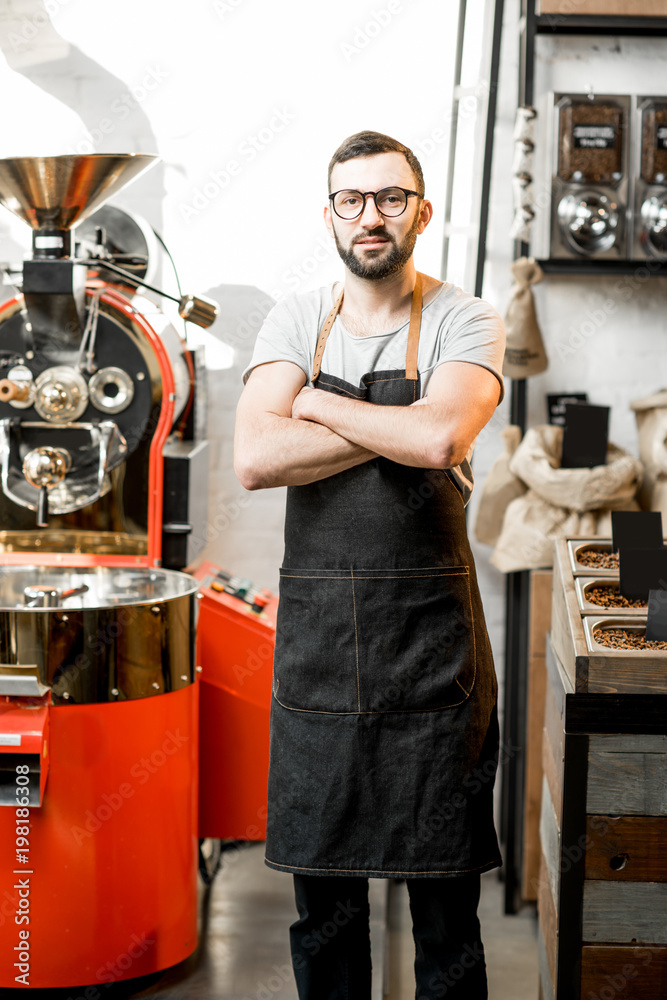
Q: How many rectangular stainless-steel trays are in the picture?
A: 3